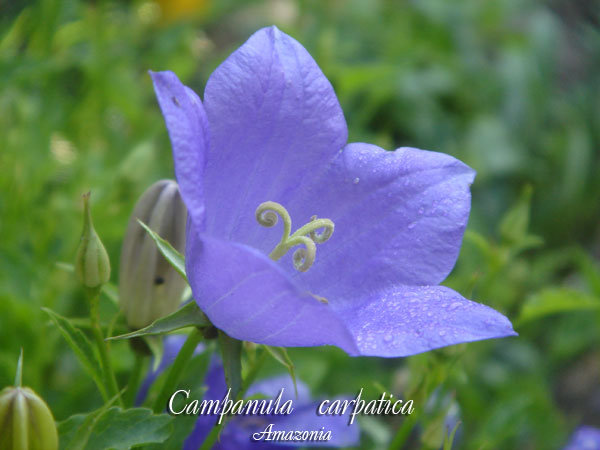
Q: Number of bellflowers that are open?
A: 1